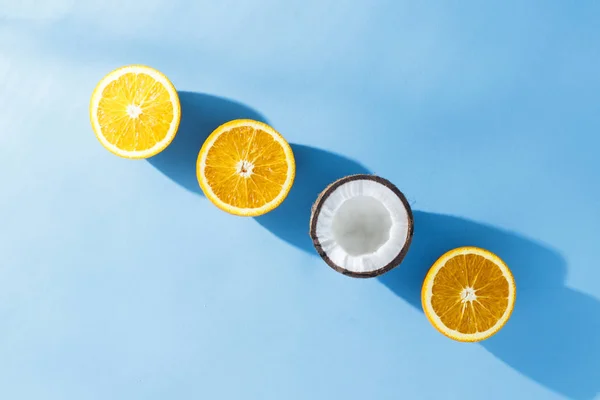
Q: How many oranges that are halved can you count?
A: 3